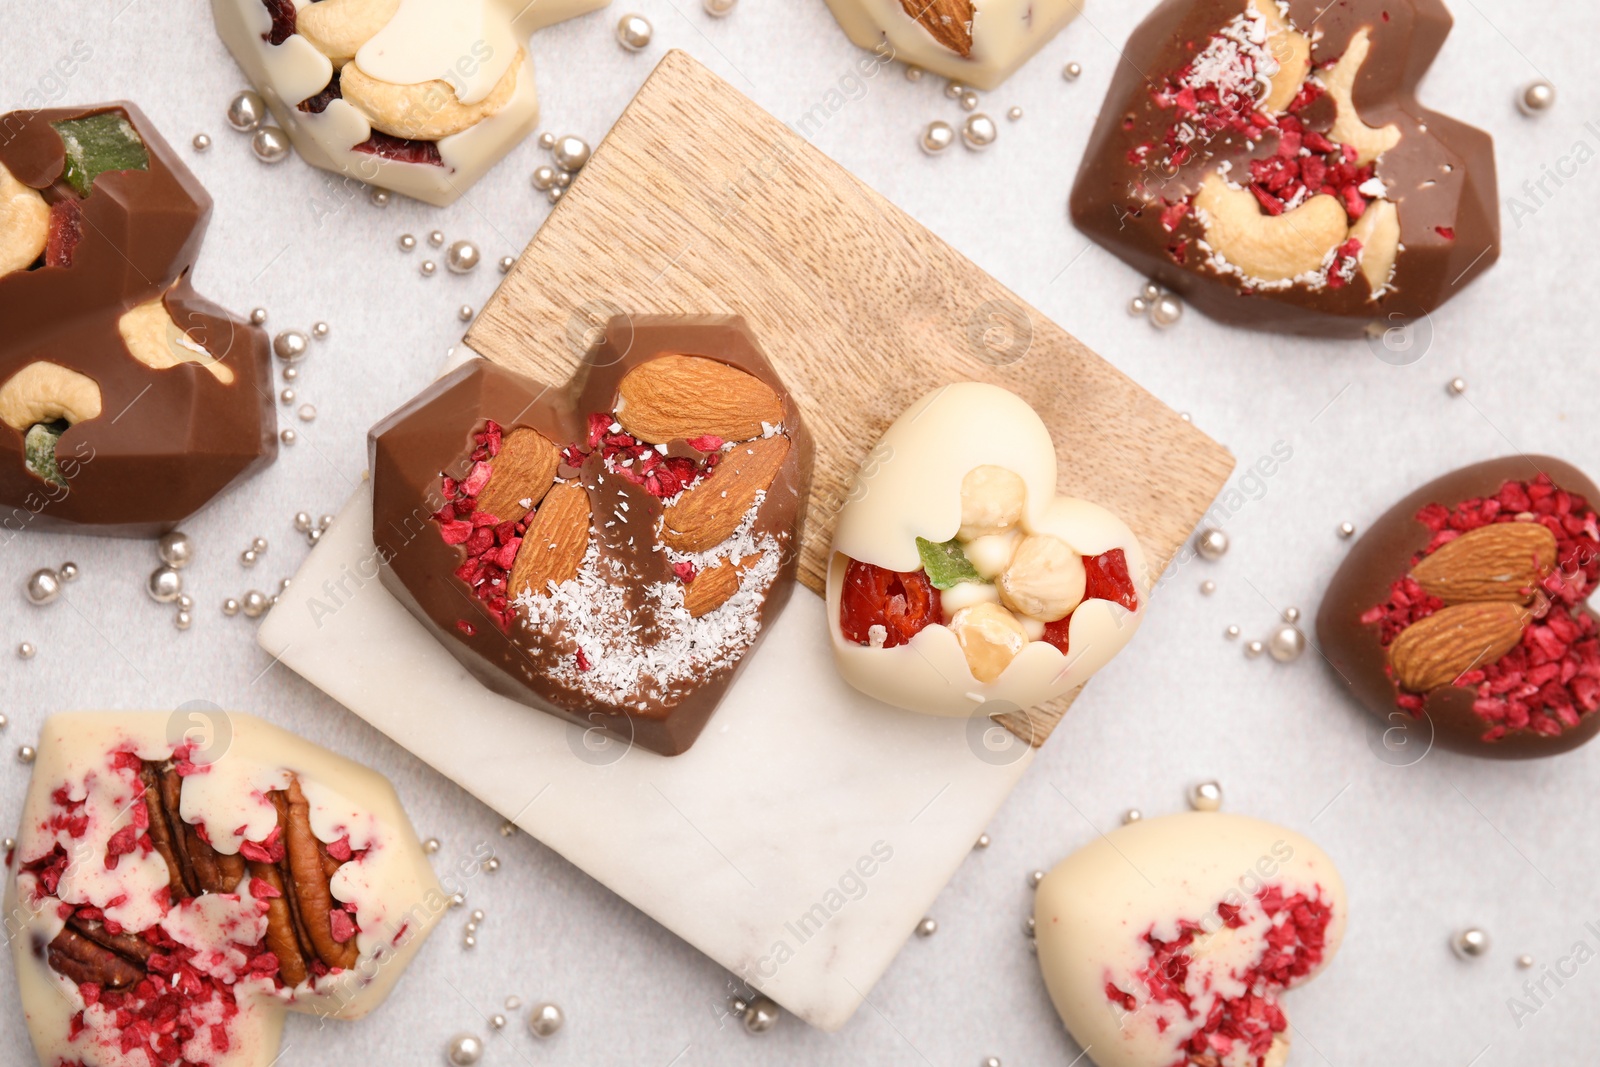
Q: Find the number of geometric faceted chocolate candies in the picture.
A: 6